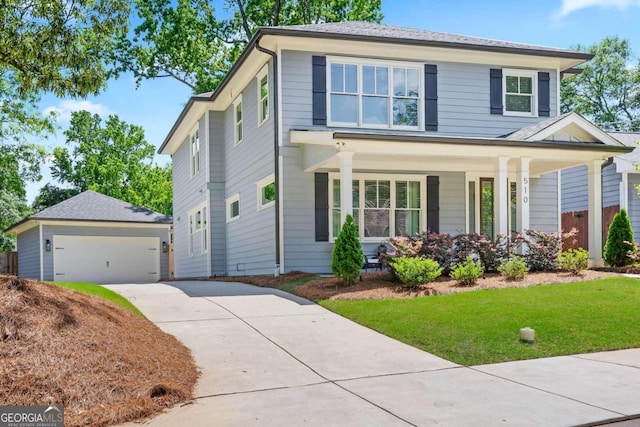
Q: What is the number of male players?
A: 0